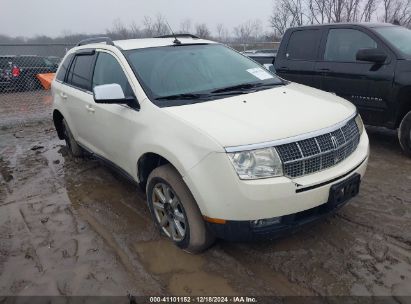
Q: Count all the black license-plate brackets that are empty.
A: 1